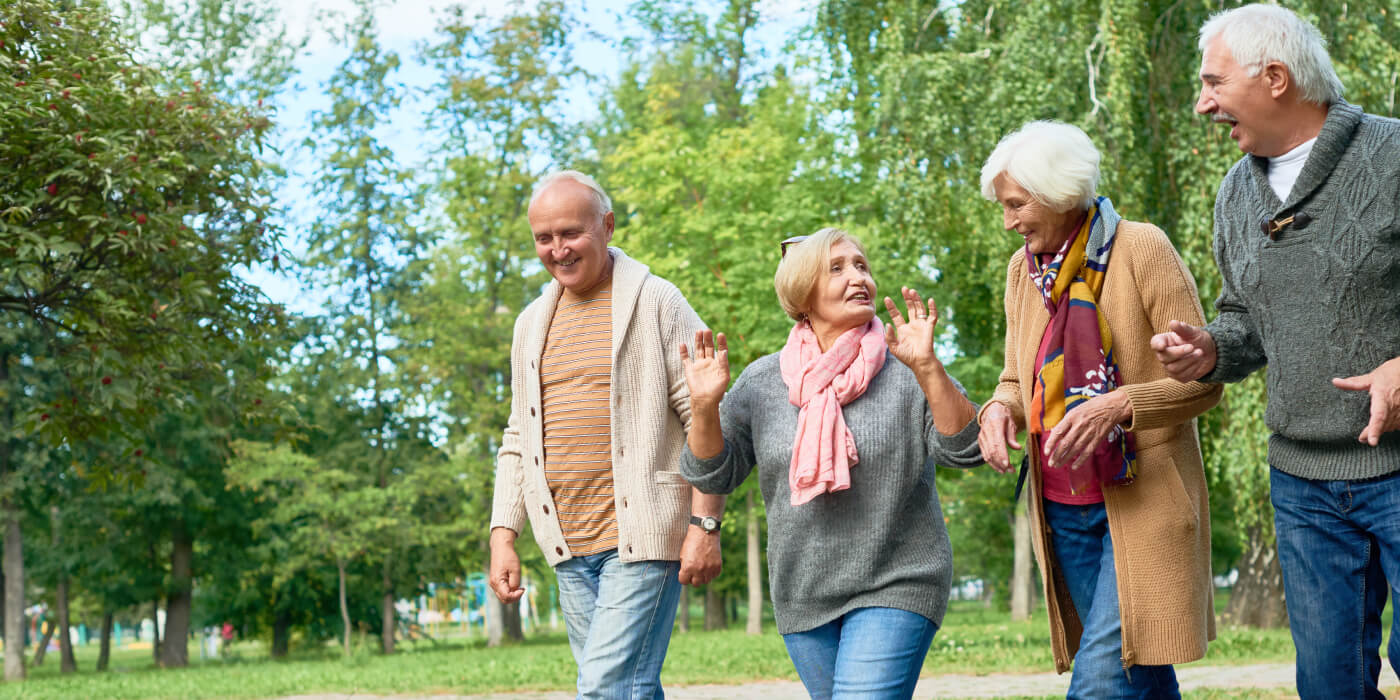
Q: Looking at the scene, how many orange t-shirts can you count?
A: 1